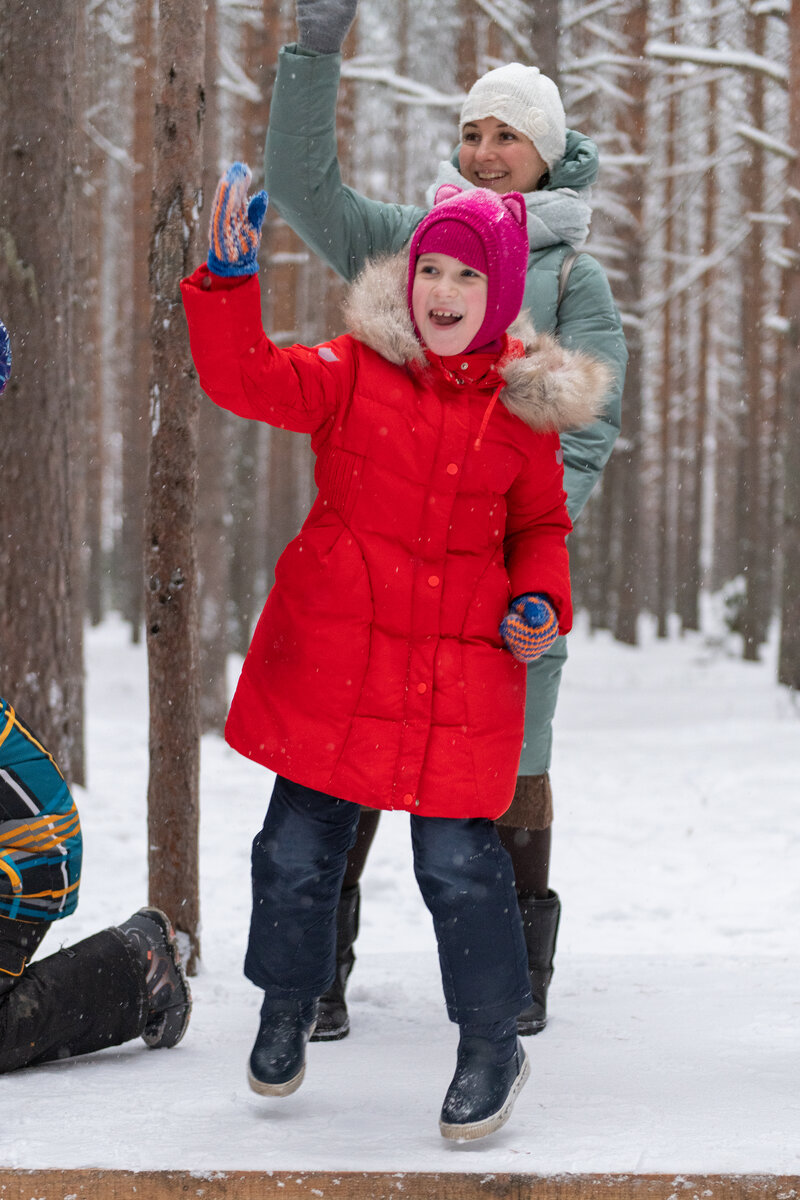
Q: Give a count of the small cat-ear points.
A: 2